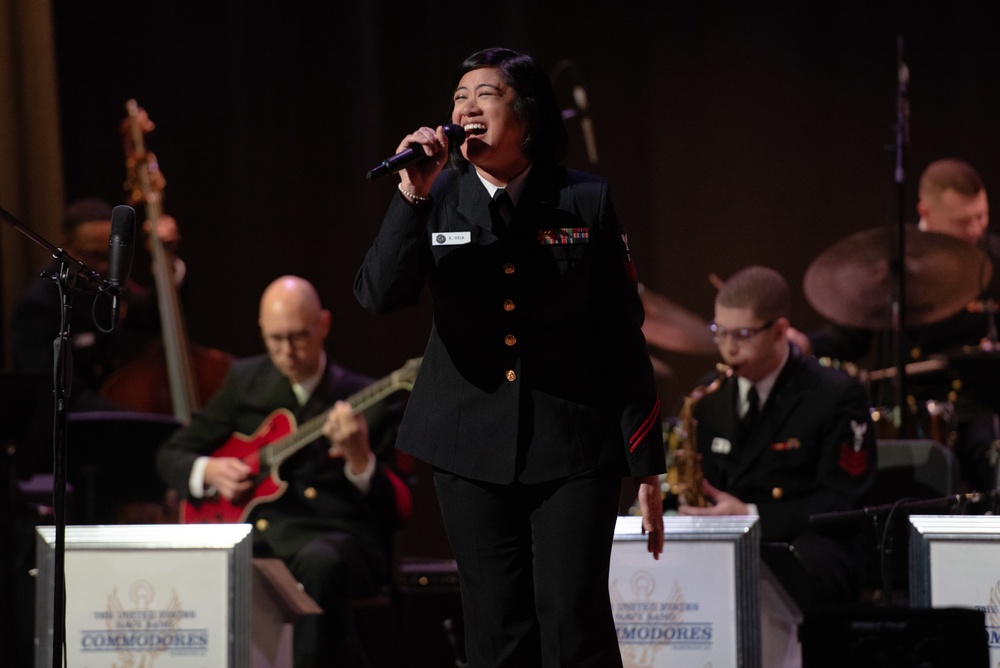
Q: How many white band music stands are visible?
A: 3